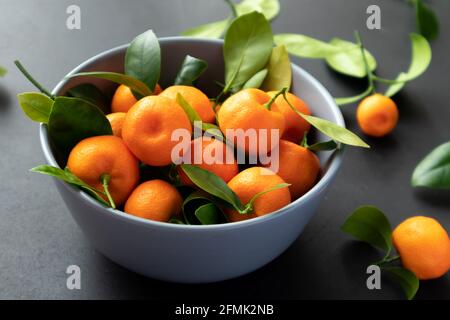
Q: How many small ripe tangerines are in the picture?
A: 13